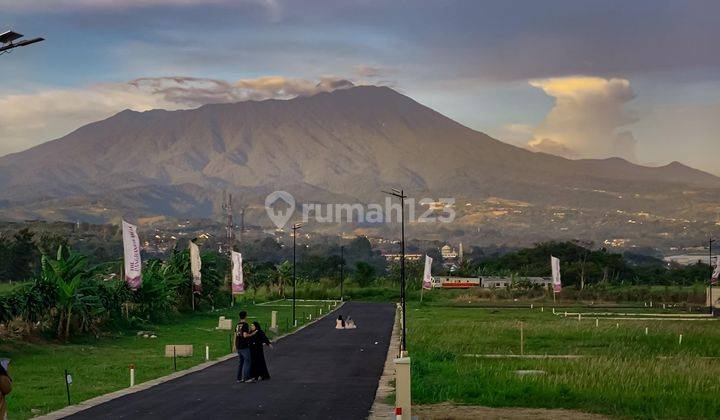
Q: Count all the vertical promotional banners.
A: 6